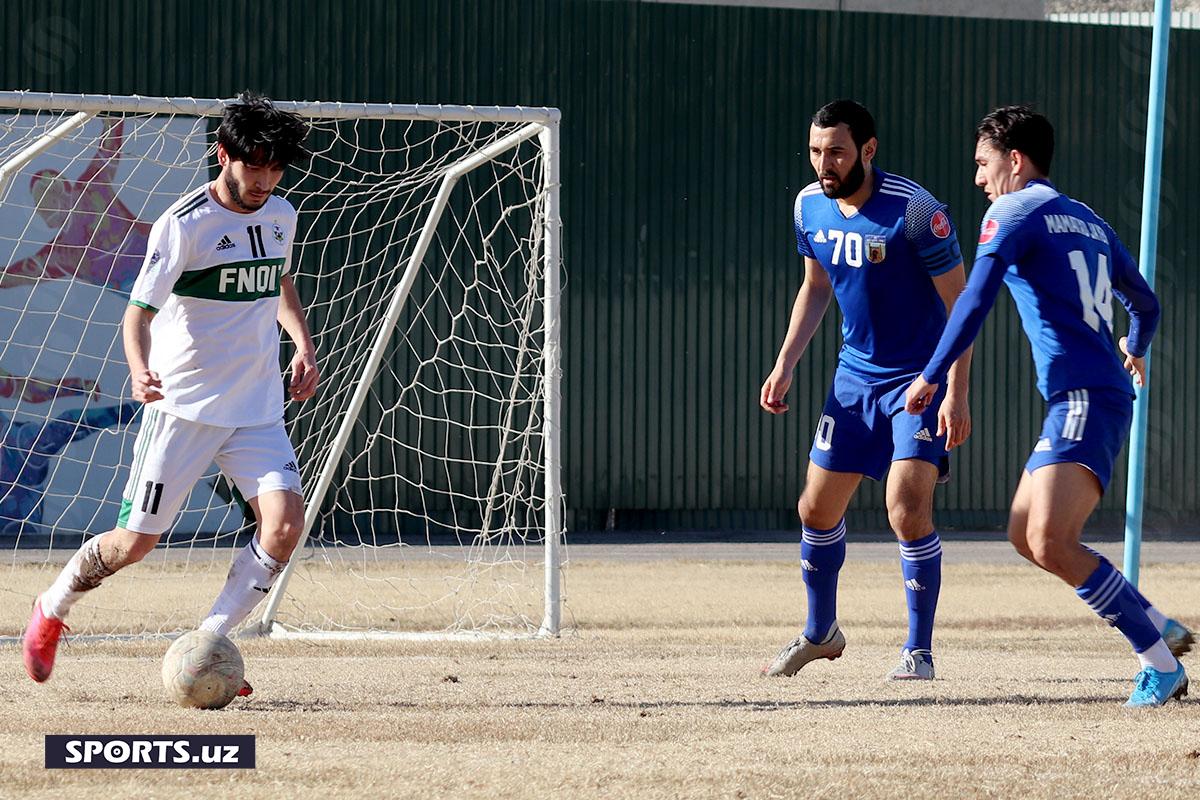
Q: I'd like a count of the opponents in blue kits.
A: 2